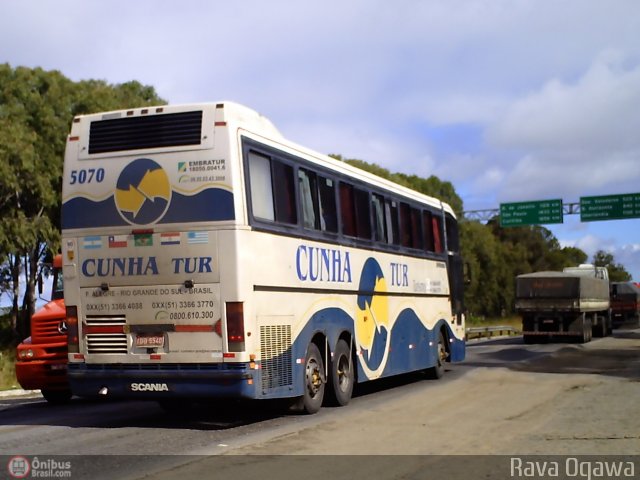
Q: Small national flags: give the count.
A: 5